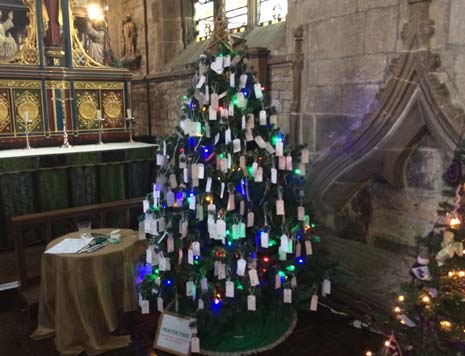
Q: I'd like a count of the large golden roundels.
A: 4